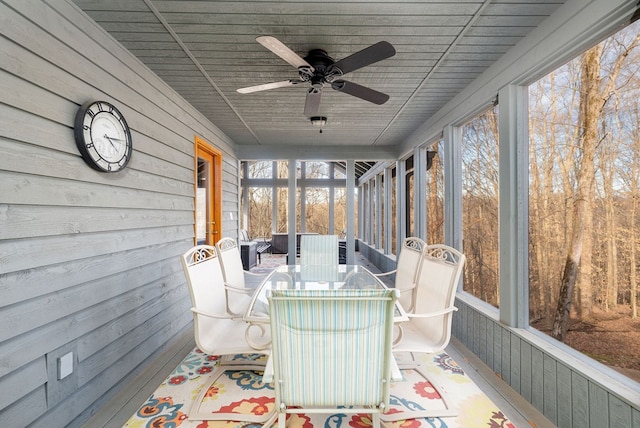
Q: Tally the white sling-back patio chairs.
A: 4